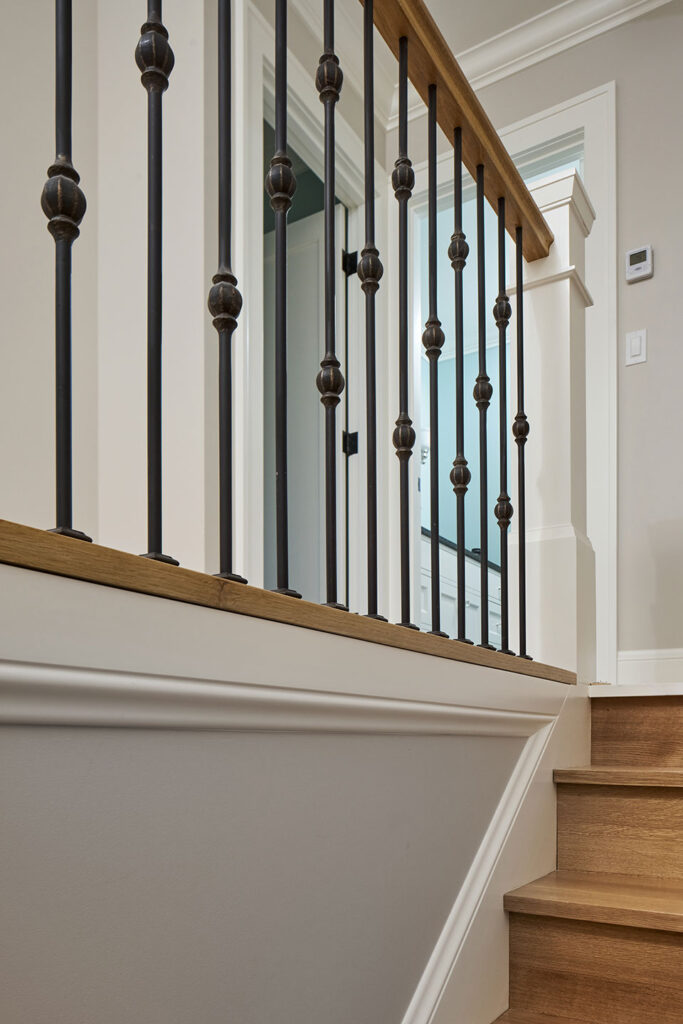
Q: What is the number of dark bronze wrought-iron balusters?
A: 12